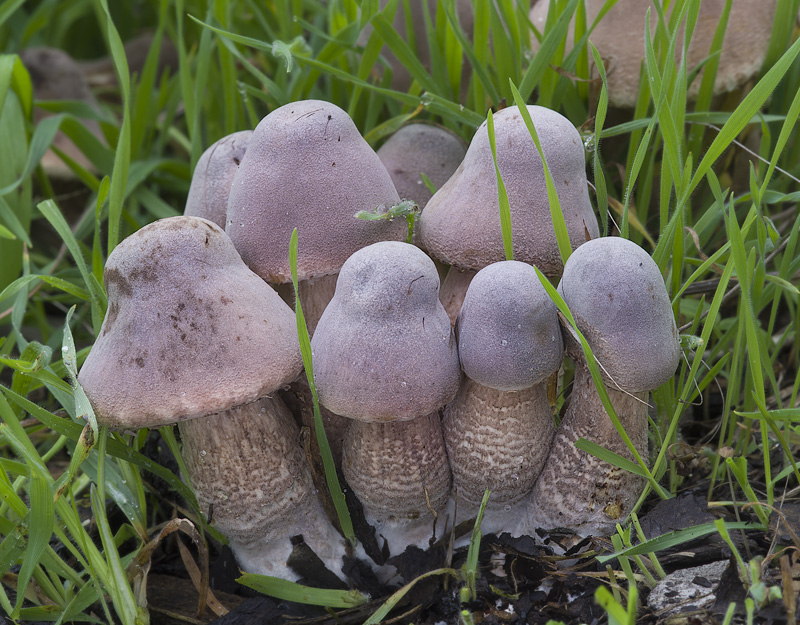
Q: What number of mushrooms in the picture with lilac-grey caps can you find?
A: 8